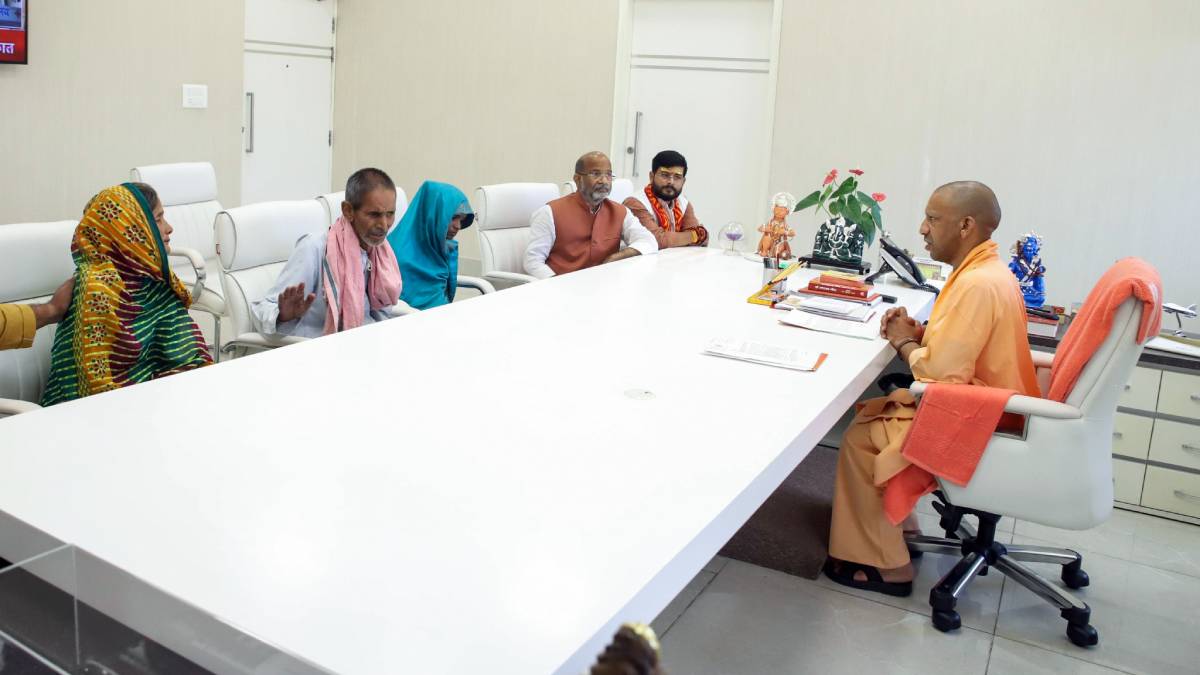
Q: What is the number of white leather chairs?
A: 7